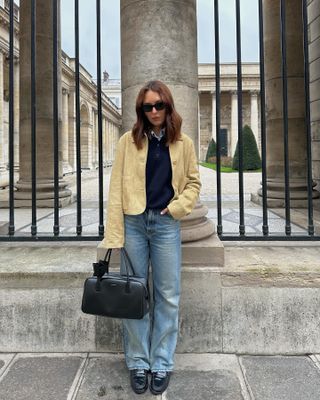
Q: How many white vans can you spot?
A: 0